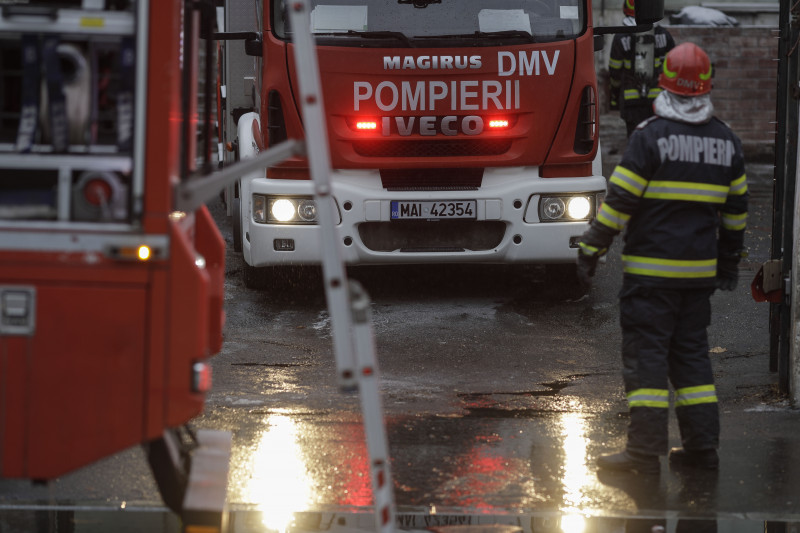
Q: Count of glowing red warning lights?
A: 2